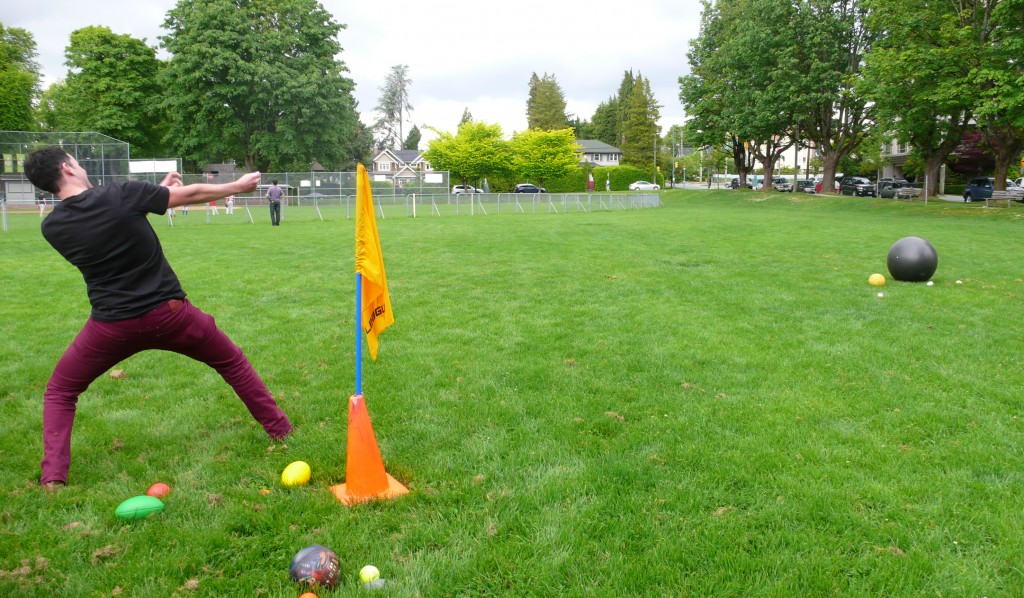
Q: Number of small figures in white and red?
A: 2